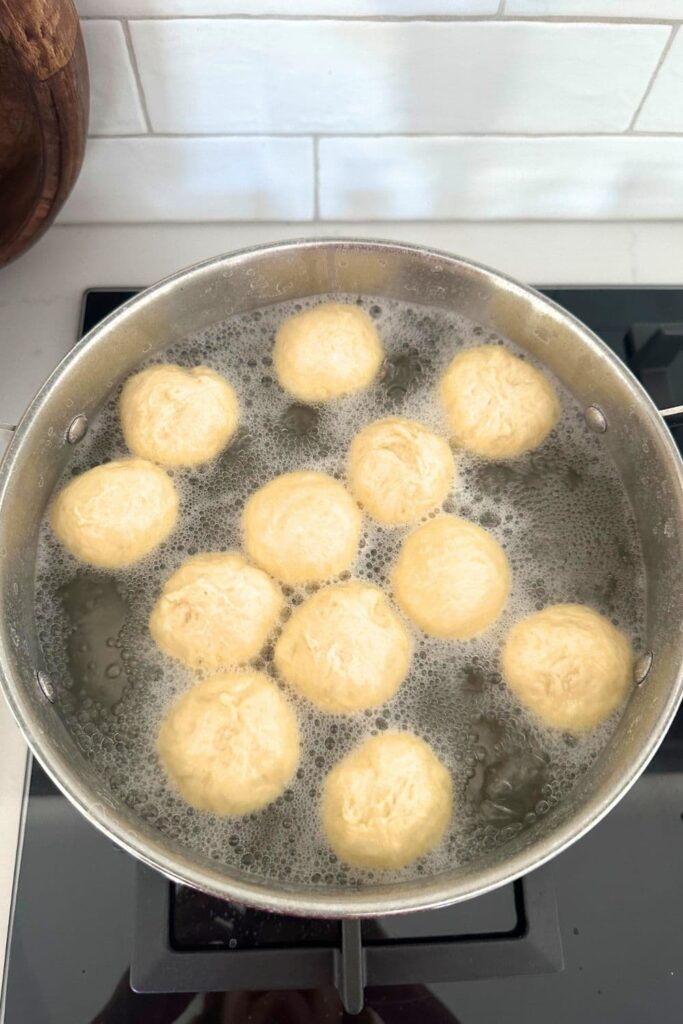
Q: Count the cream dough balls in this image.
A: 12